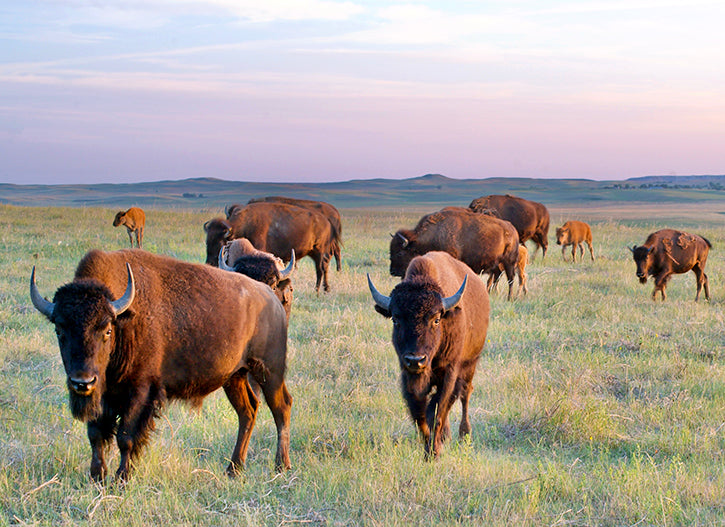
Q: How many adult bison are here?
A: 8